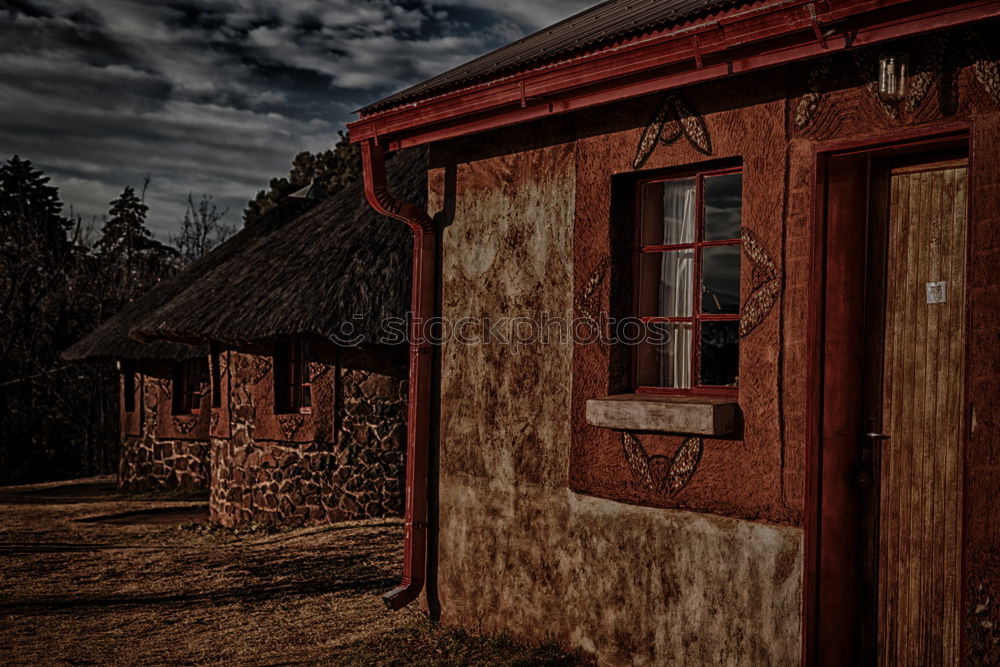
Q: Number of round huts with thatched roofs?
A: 2